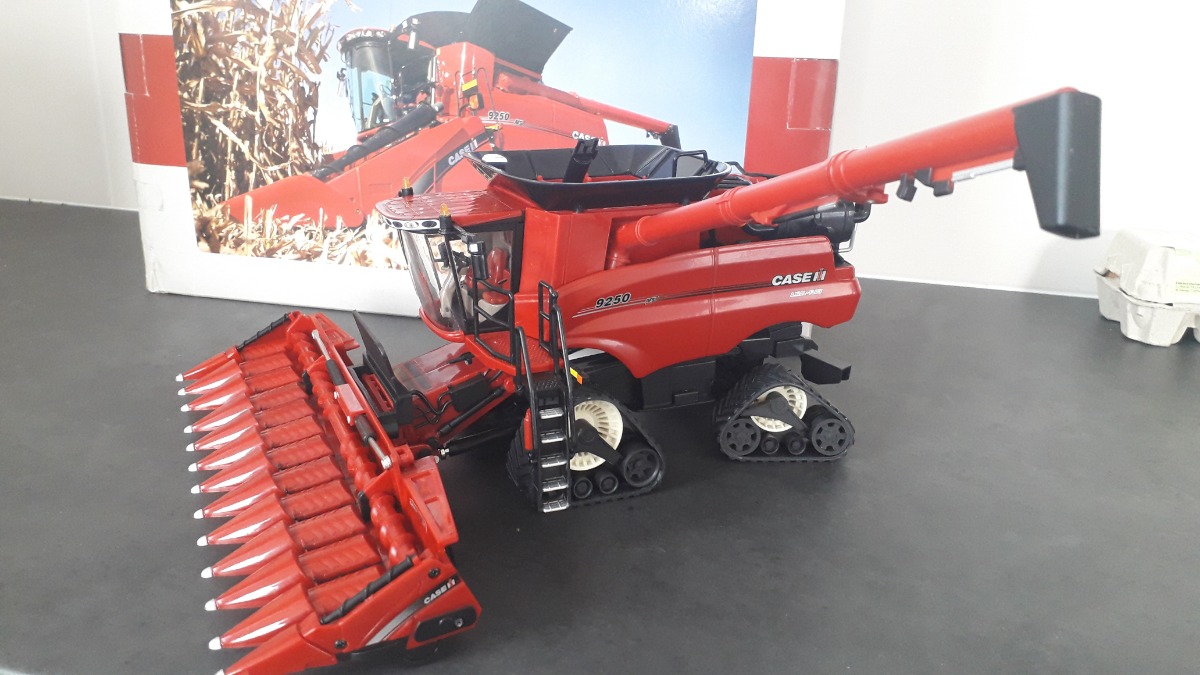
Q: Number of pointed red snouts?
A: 13